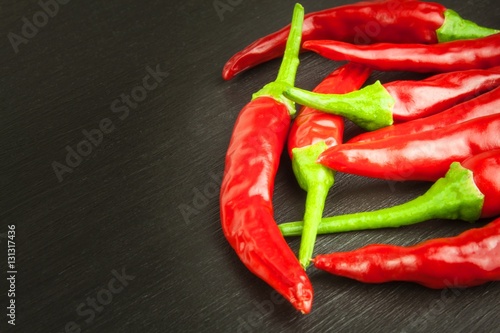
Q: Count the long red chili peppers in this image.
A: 9